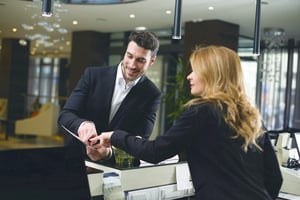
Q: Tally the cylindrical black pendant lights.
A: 3